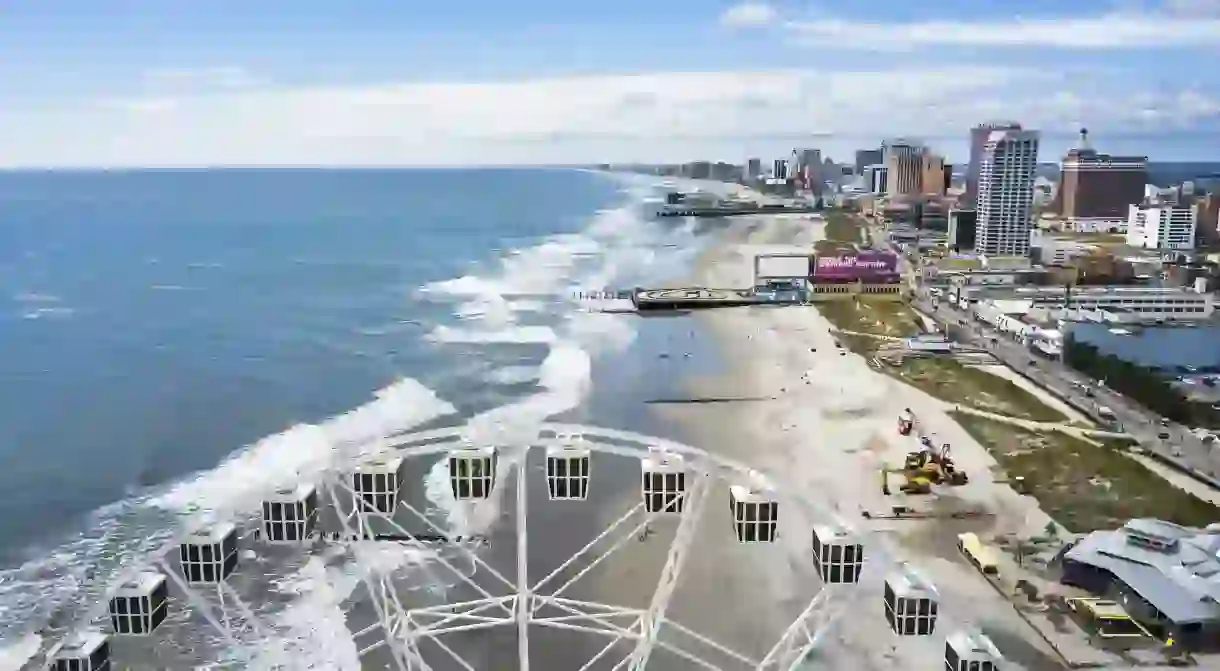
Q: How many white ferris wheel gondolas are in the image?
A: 12